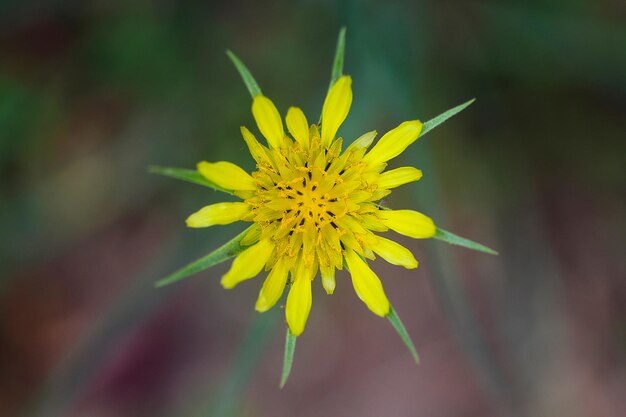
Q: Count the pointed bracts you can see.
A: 8